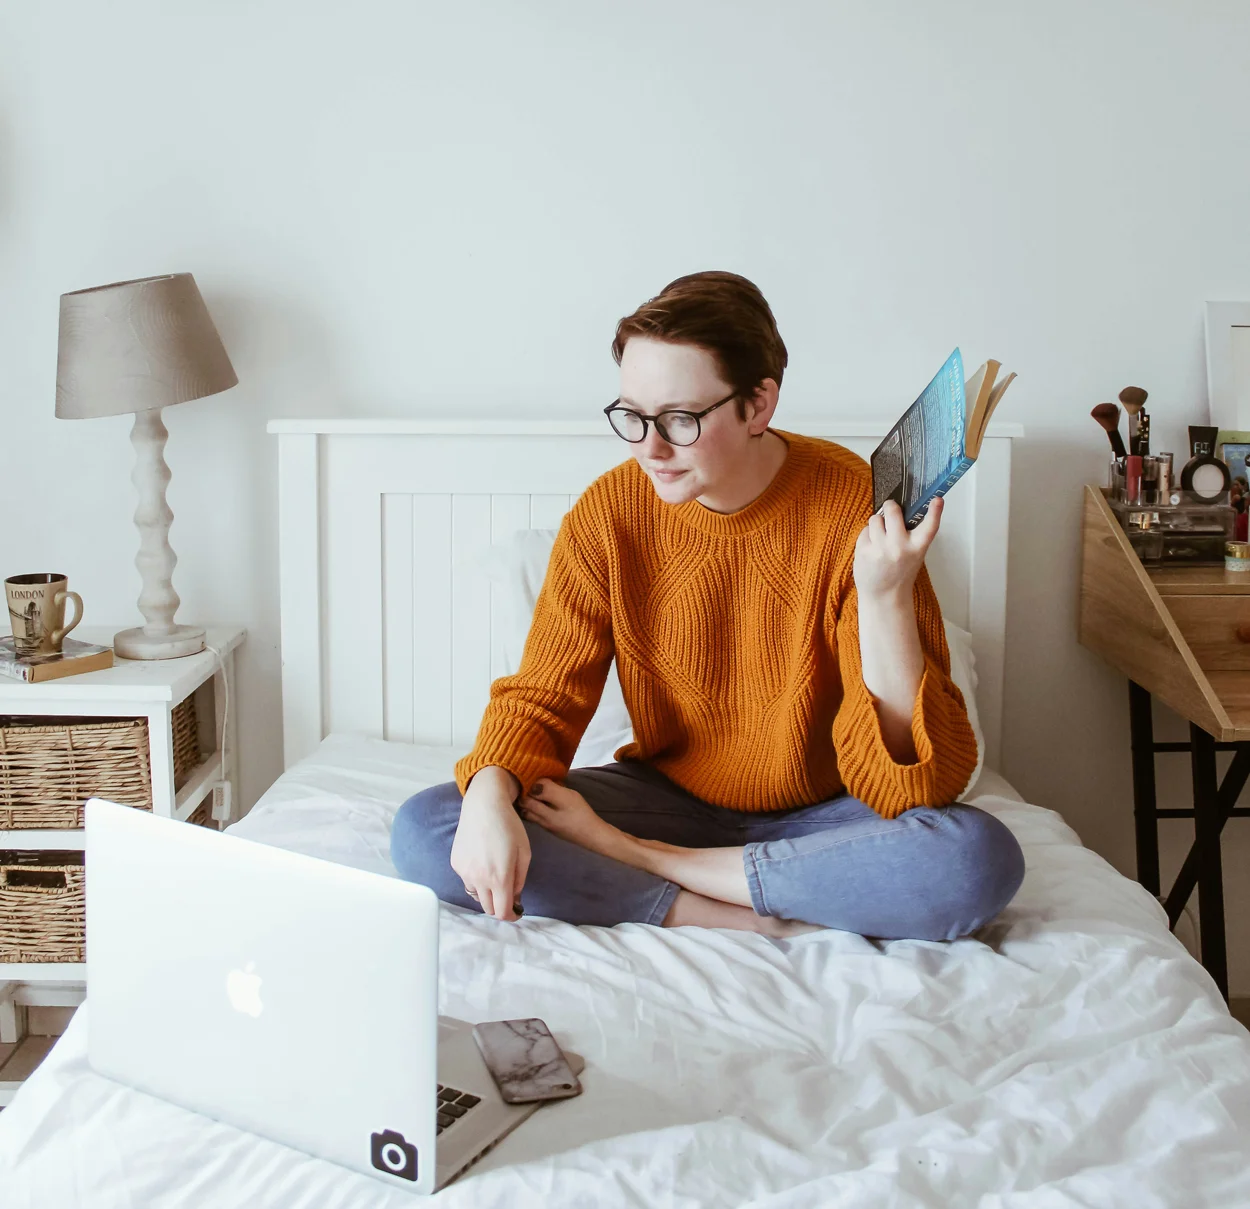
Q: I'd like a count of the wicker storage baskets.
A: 2